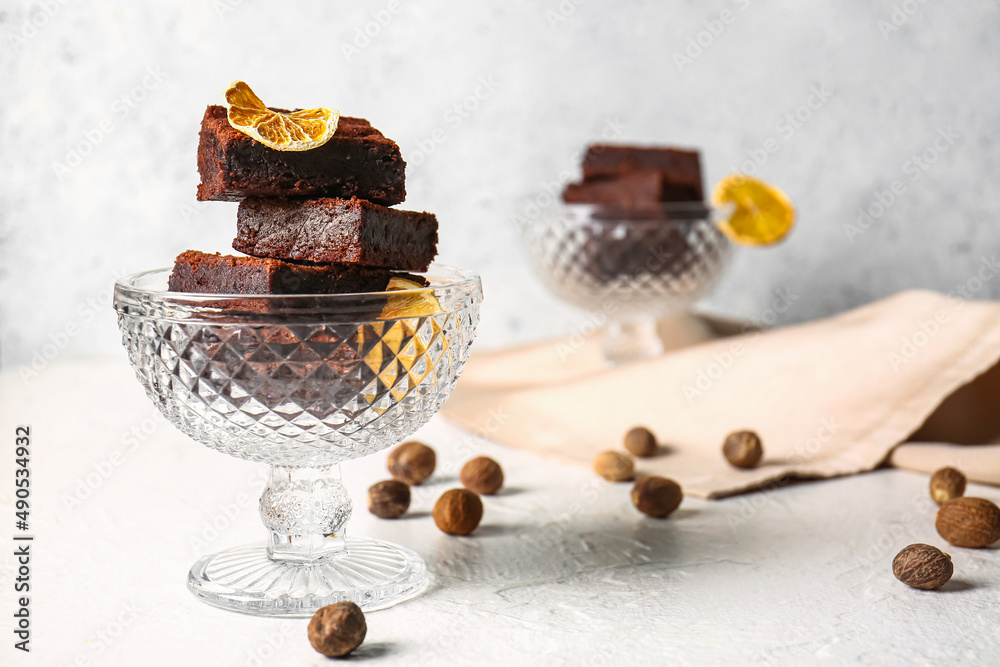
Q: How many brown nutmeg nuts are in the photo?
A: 12